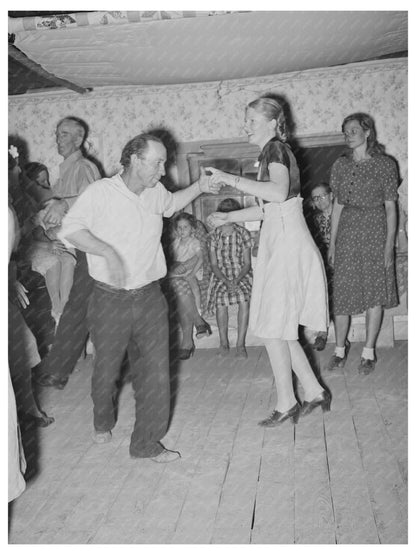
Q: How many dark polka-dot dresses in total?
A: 1